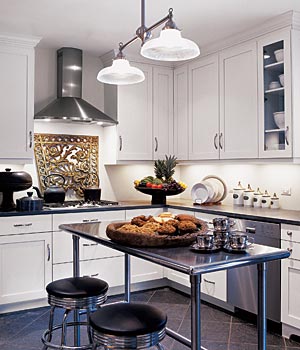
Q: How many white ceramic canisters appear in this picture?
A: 5